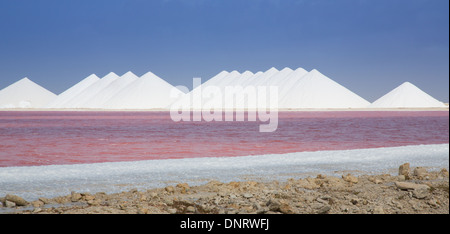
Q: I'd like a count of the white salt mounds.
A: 14